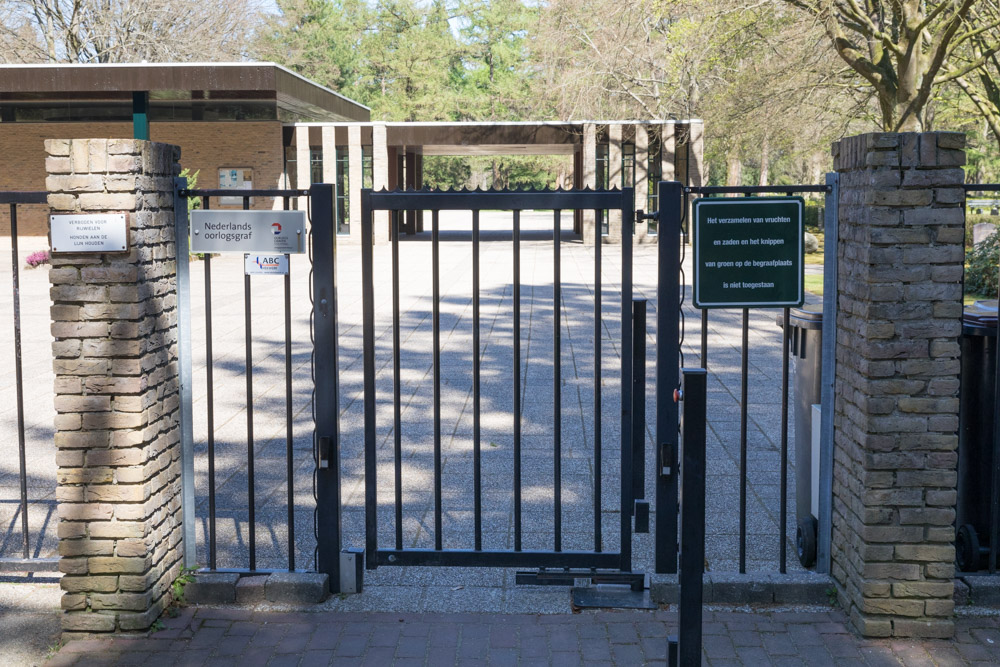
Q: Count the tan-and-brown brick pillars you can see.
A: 2